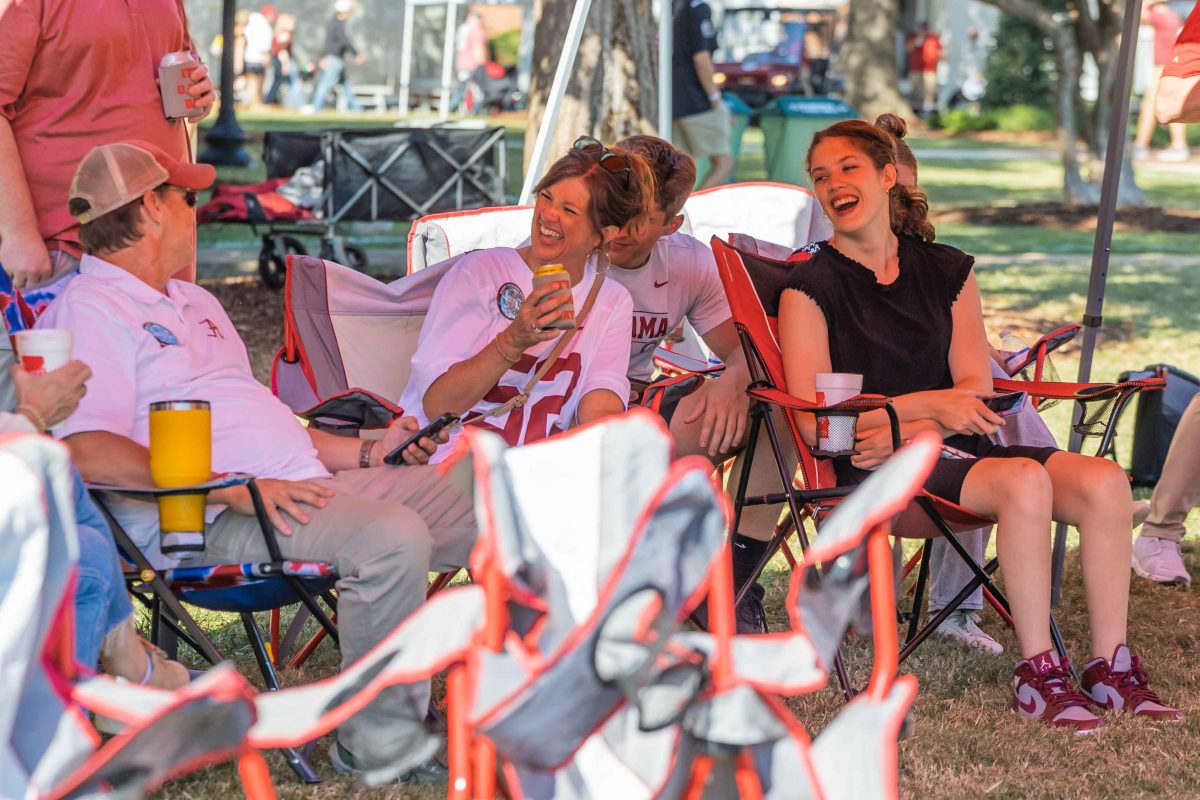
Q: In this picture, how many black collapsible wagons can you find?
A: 1